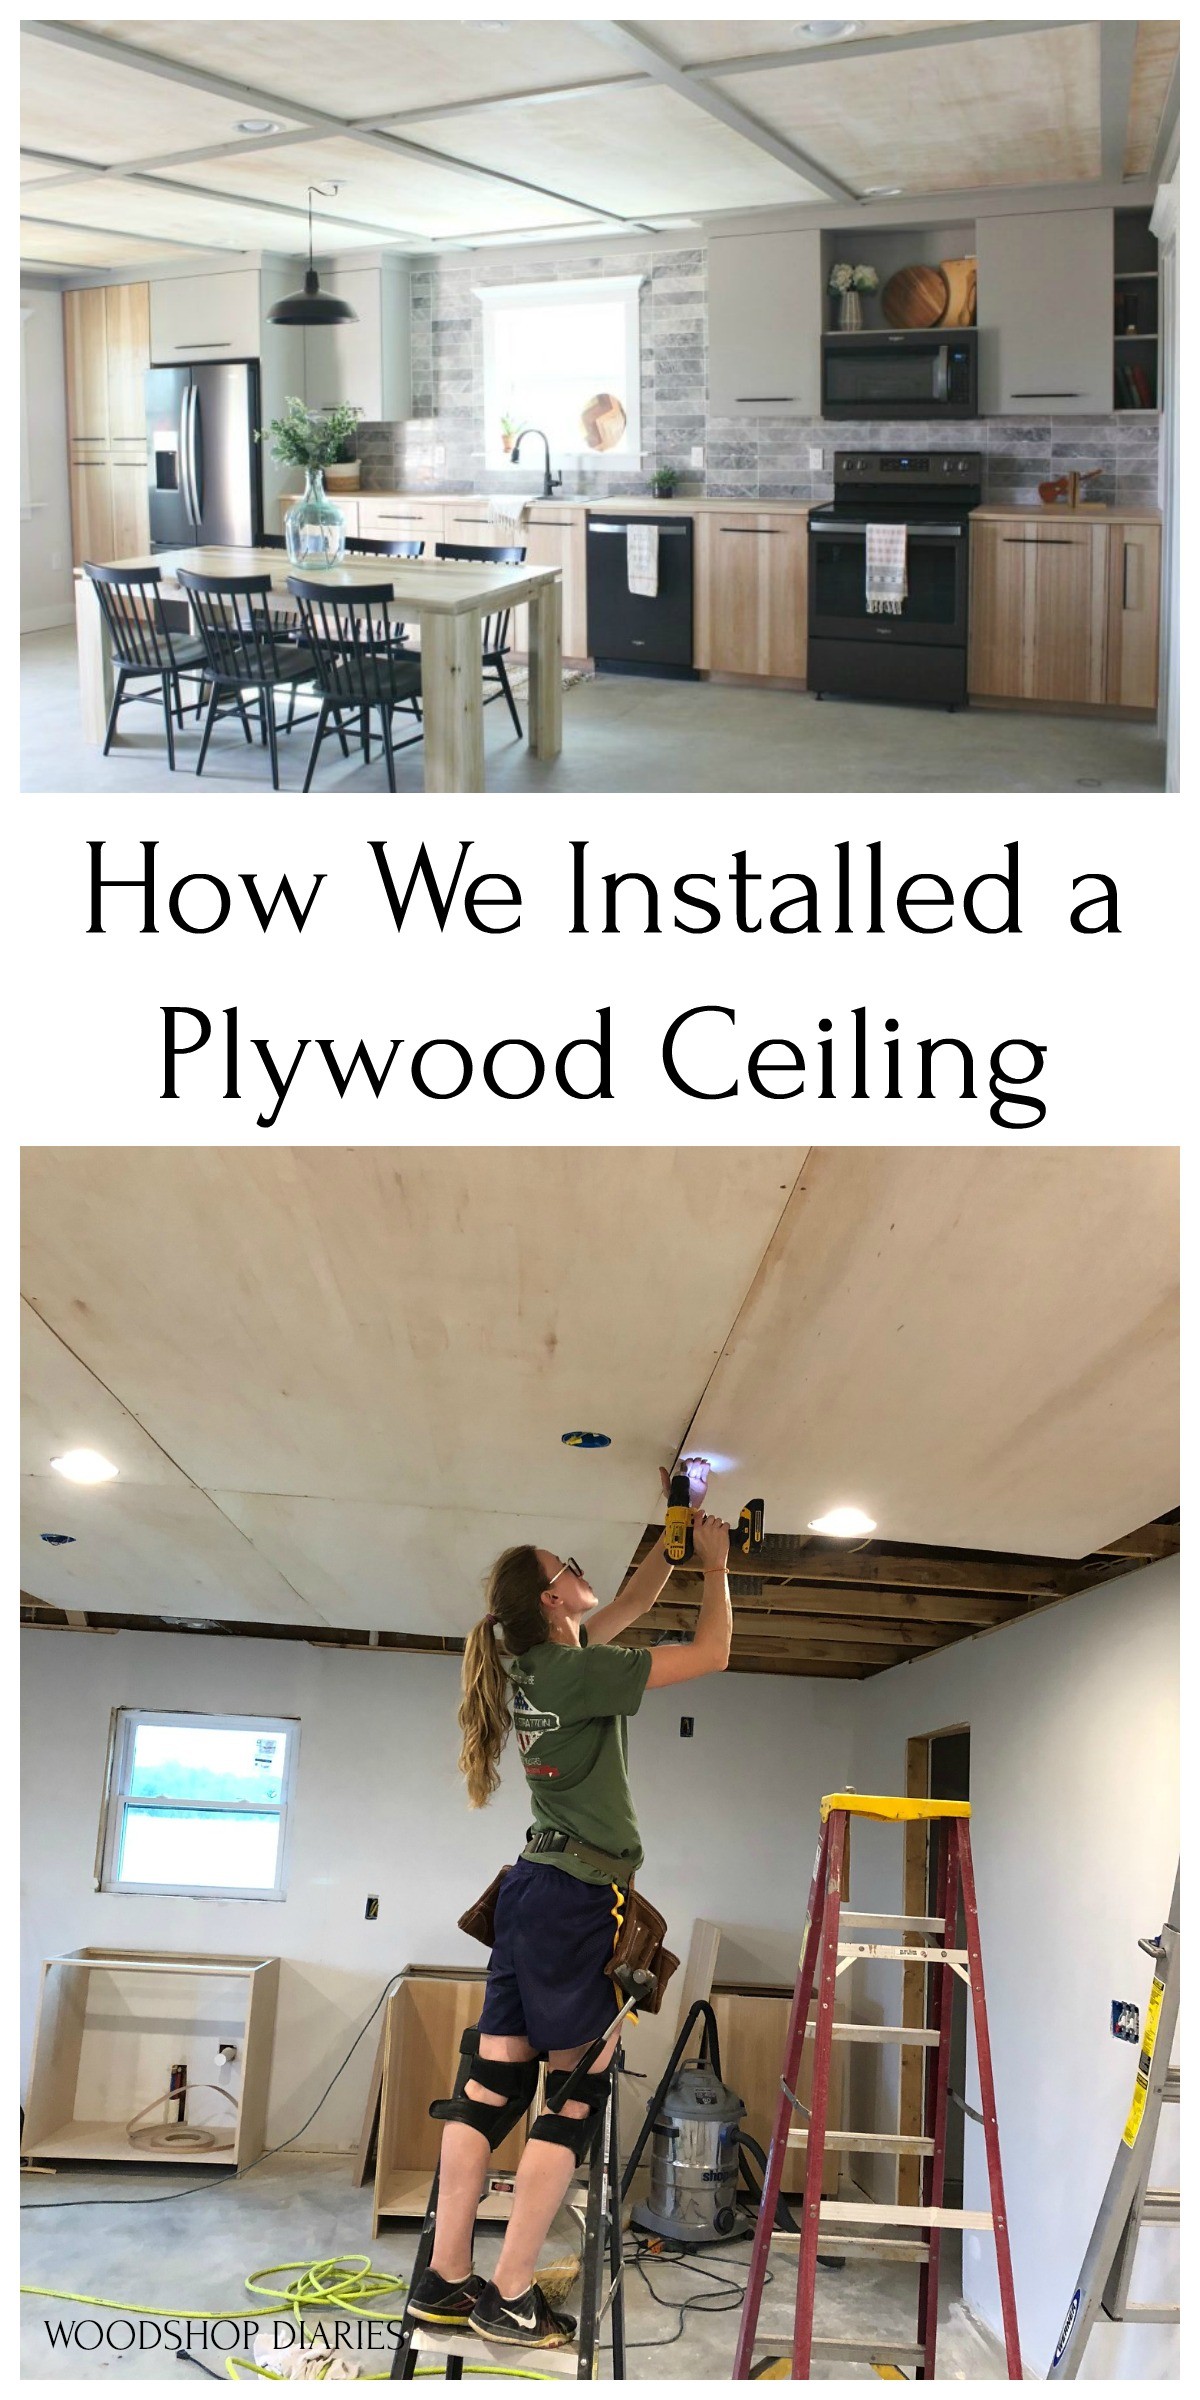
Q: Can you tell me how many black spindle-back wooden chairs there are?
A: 6